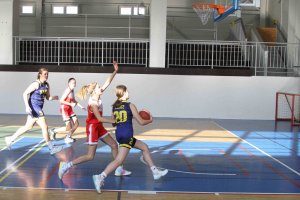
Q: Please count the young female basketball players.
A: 4